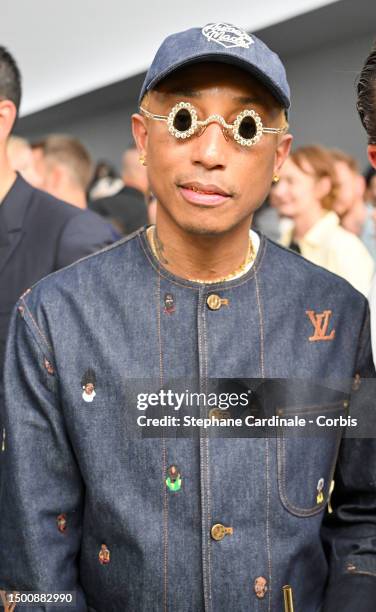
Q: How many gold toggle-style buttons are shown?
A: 3